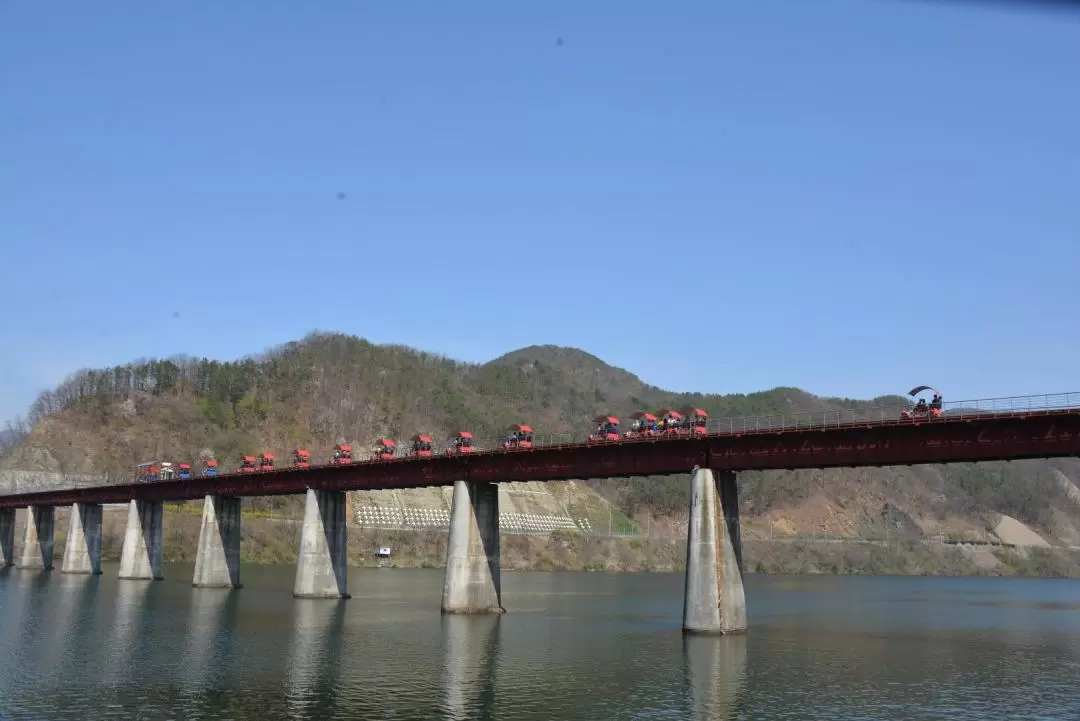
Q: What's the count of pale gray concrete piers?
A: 8